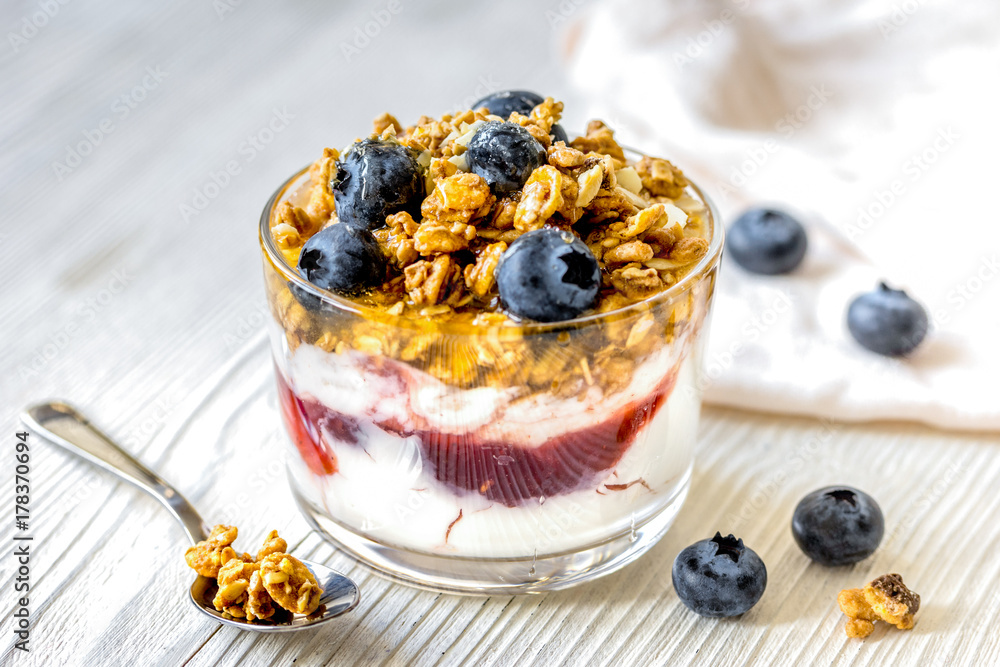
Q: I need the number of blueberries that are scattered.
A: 4